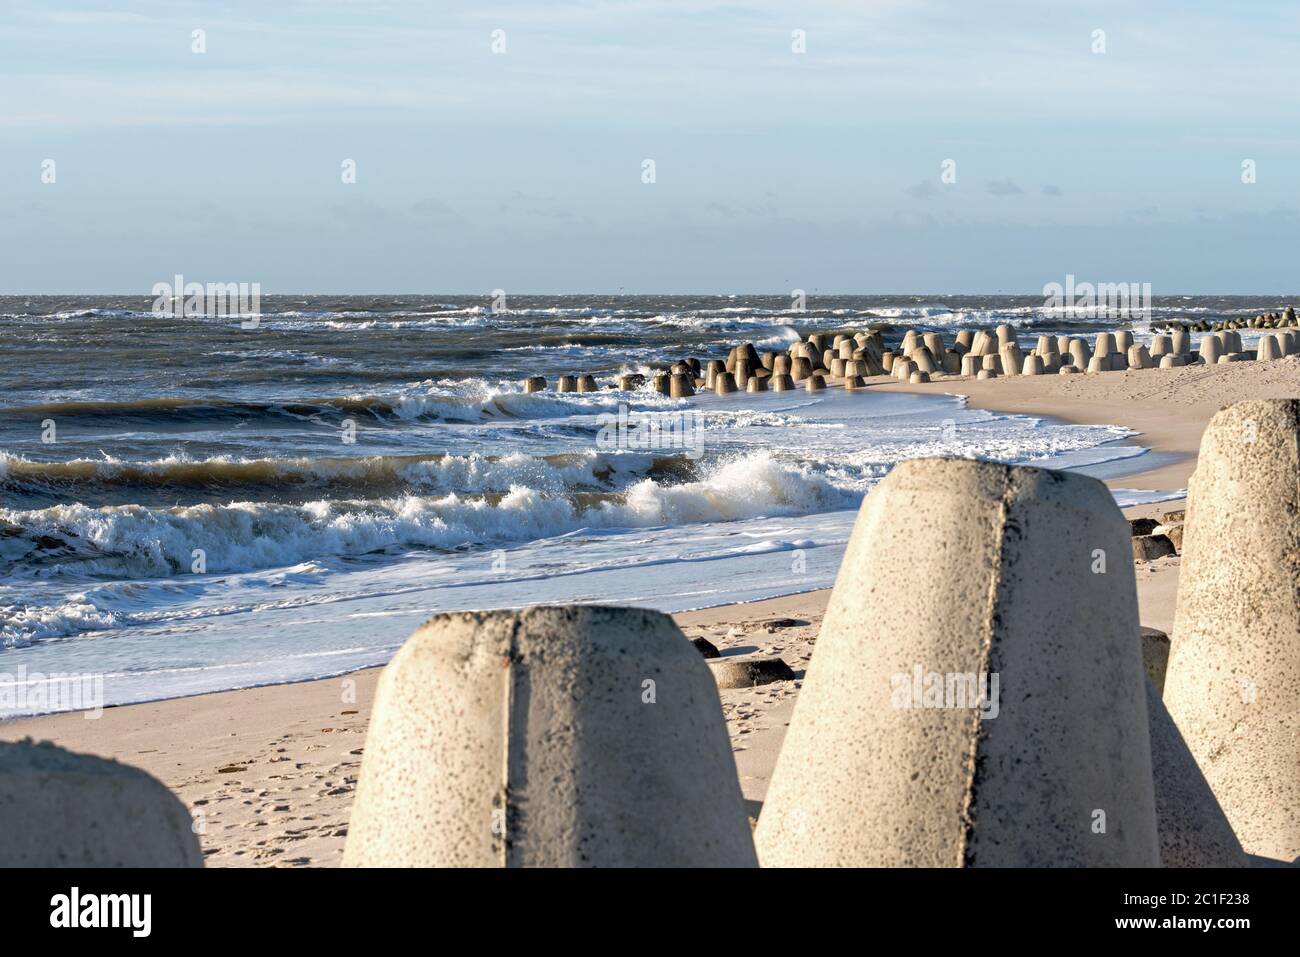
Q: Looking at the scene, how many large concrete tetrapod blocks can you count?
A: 4